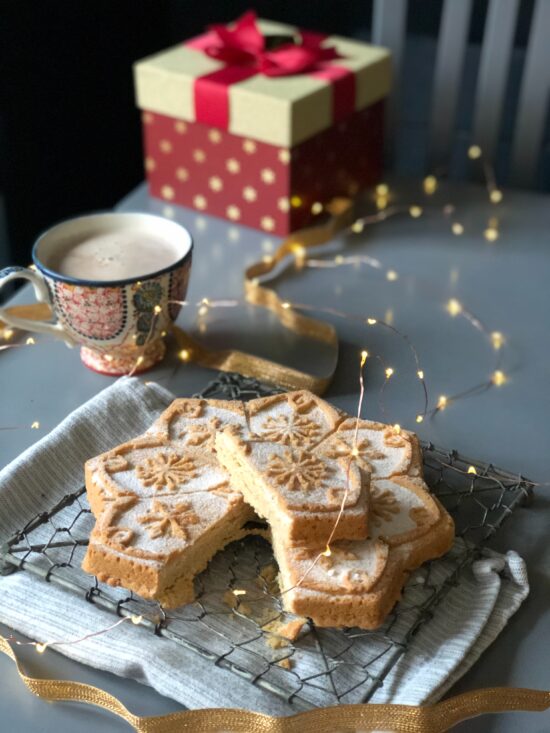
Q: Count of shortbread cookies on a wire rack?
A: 8